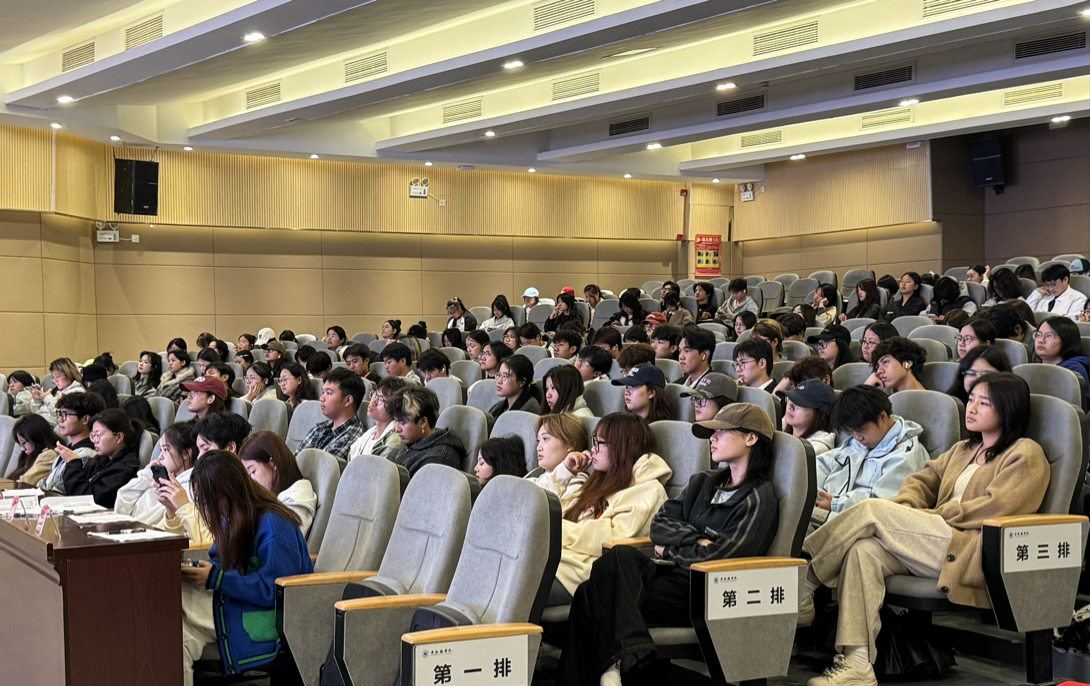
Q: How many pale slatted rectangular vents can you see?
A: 12